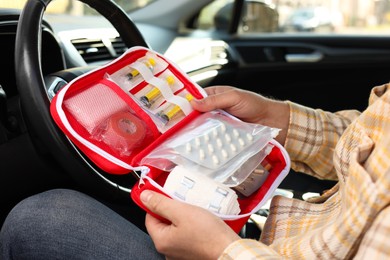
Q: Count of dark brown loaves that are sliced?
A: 0